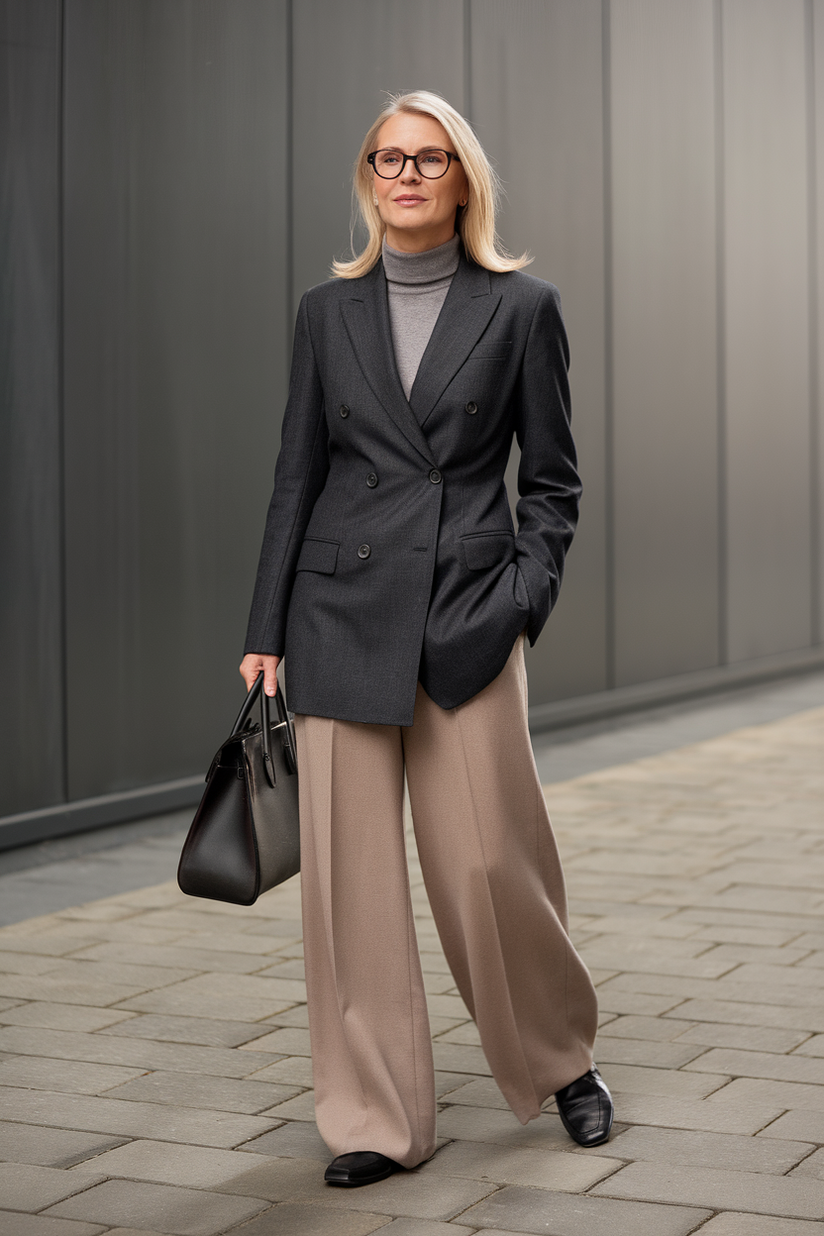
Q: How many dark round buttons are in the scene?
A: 5